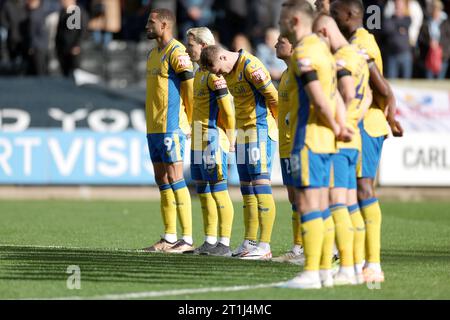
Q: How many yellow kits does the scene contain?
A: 7